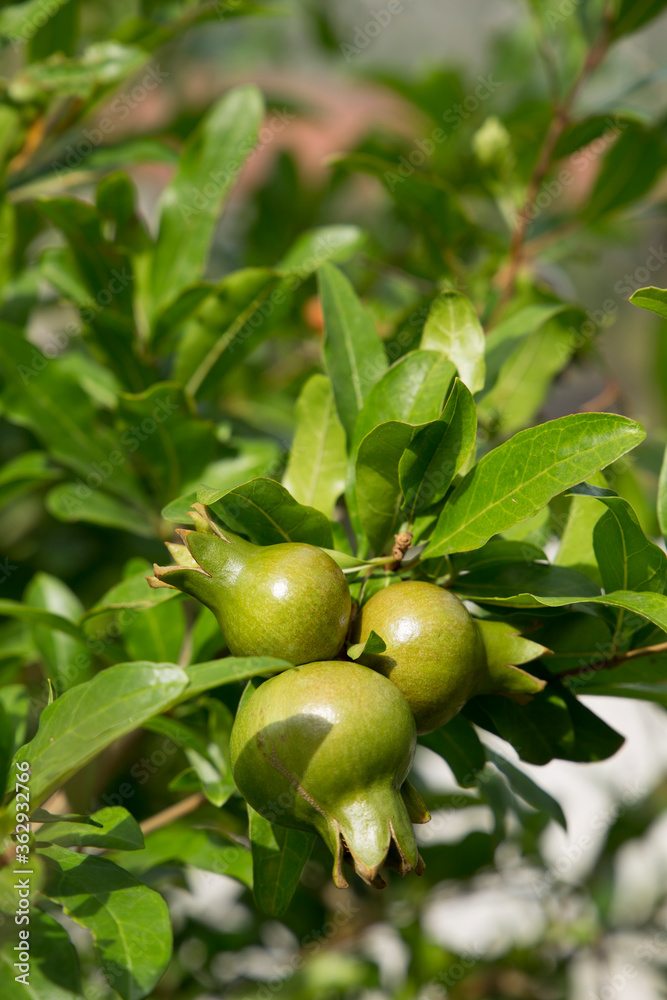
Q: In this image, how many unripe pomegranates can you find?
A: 3